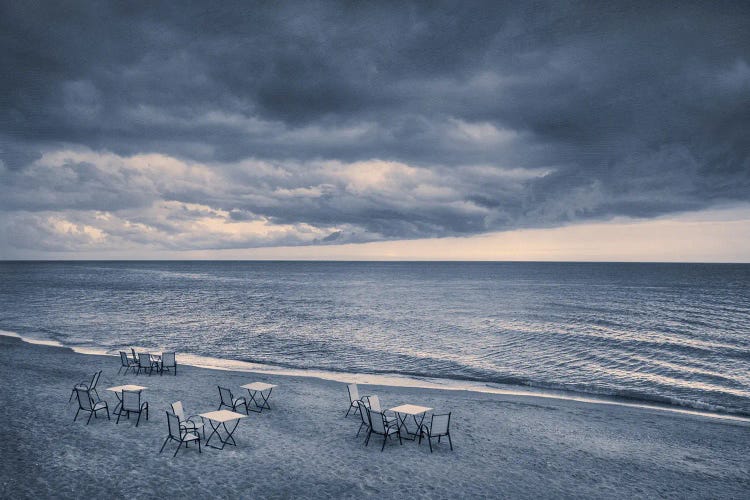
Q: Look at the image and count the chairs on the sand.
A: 15